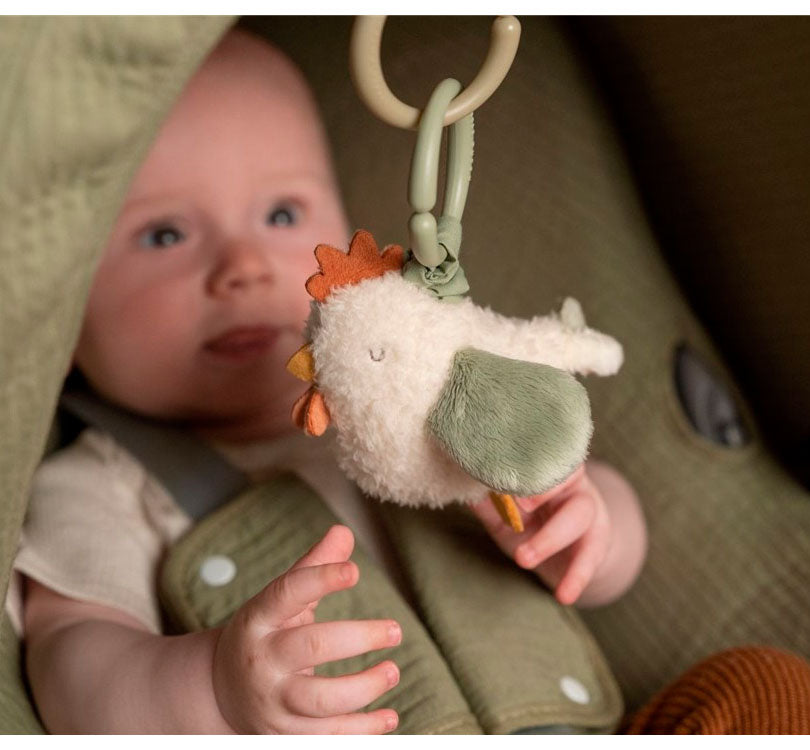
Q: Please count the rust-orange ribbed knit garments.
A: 1